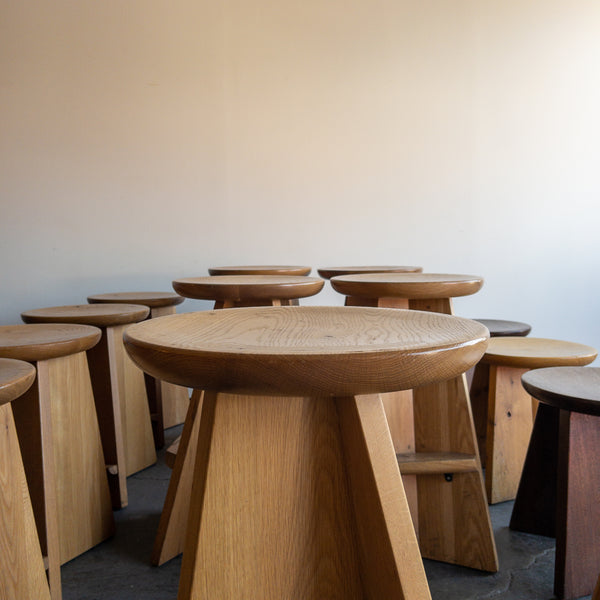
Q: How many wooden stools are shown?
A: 12